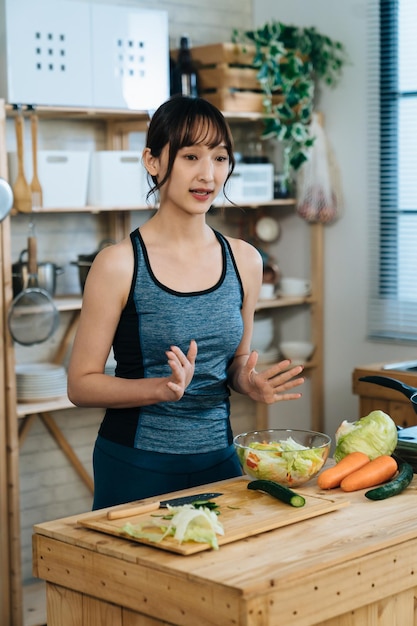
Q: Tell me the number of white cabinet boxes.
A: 2